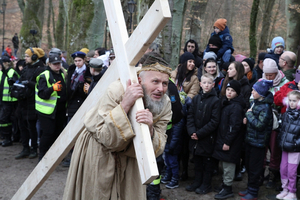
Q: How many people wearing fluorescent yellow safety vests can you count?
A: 2